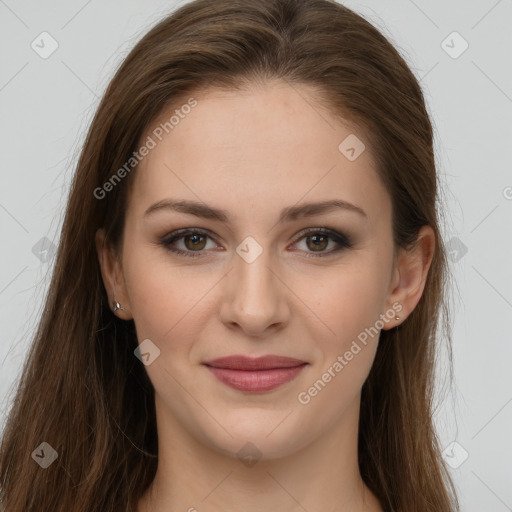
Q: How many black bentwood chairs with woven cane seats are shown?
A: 0